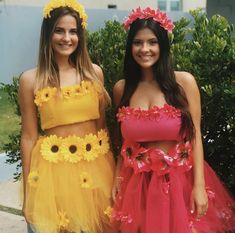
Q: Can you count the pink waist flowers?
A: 4